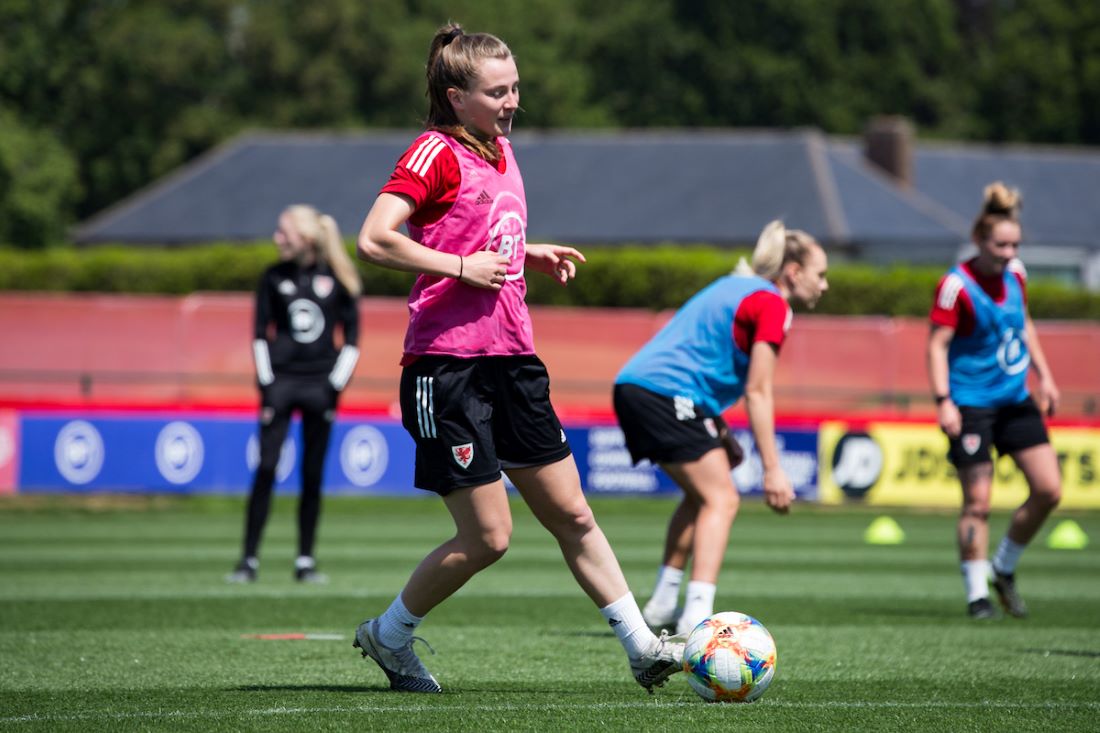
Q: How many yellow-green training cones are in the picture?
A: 2